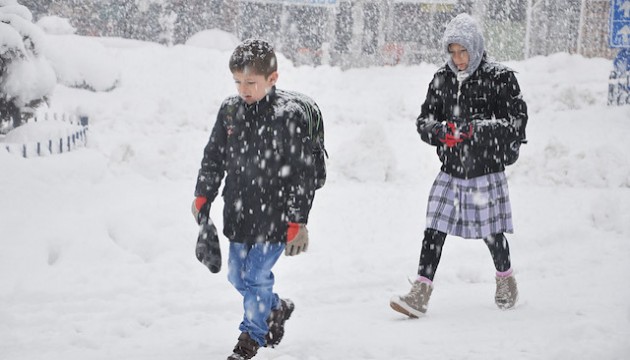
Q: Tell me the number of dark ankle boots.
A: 2